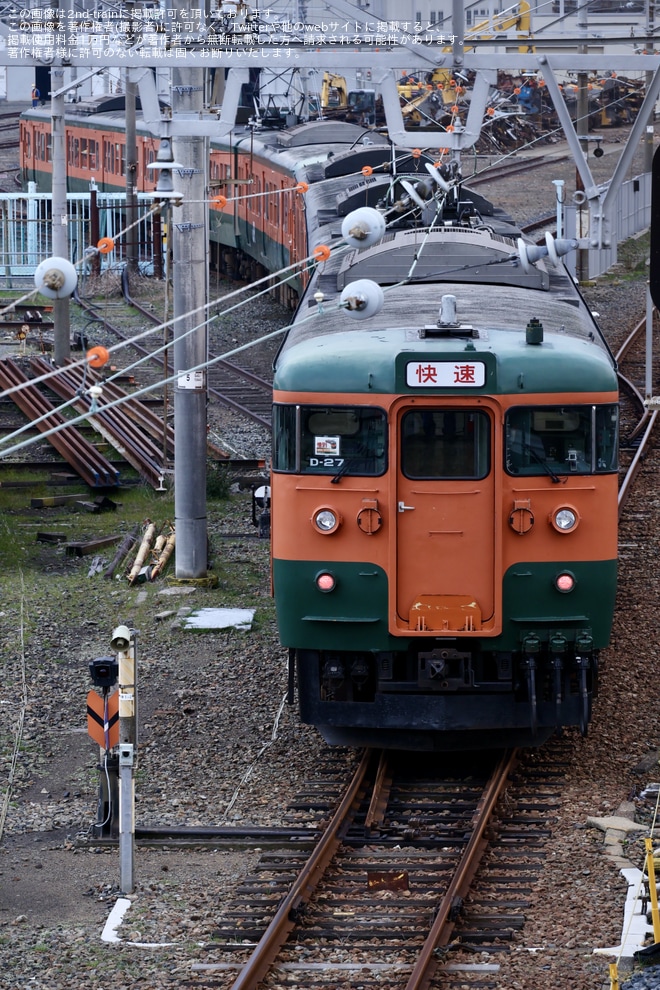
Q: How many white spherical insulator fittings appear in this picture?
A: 3